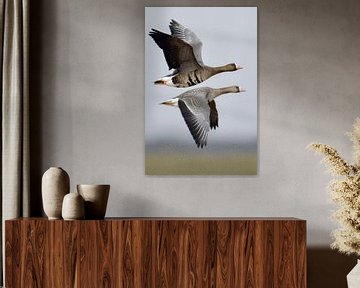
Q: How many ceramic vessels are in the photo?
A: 3